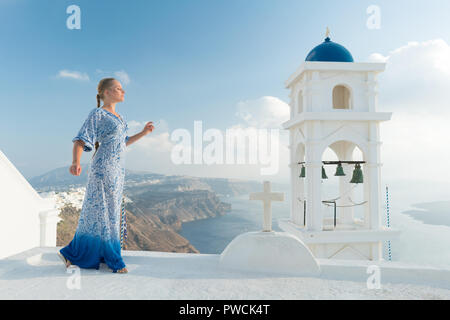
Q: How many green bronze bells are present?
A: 4